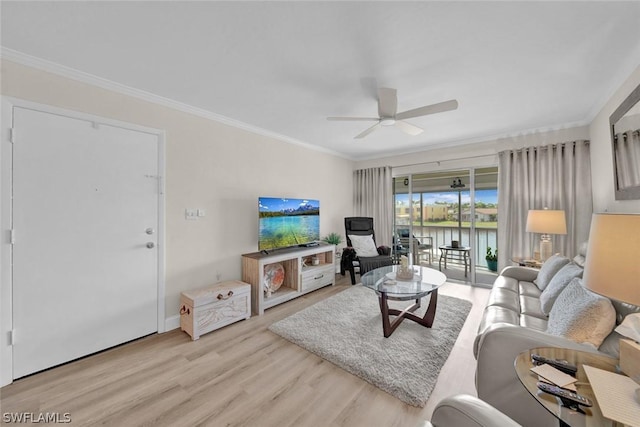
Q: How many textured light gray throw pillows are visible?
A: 3